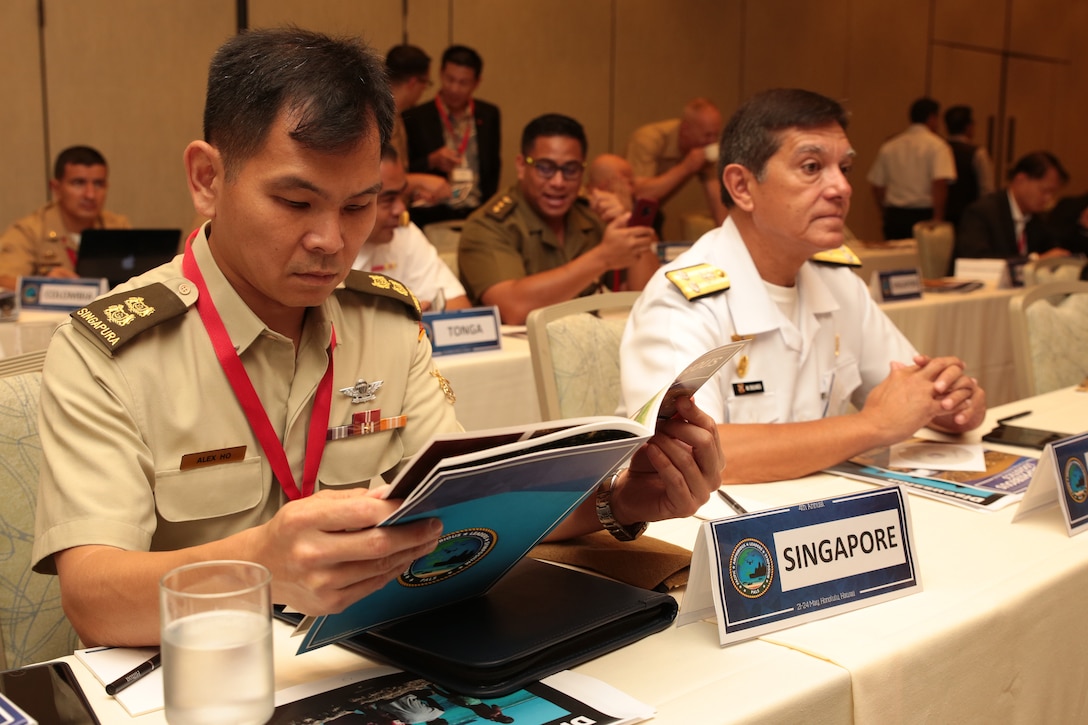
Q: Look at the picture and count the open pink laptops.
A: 0